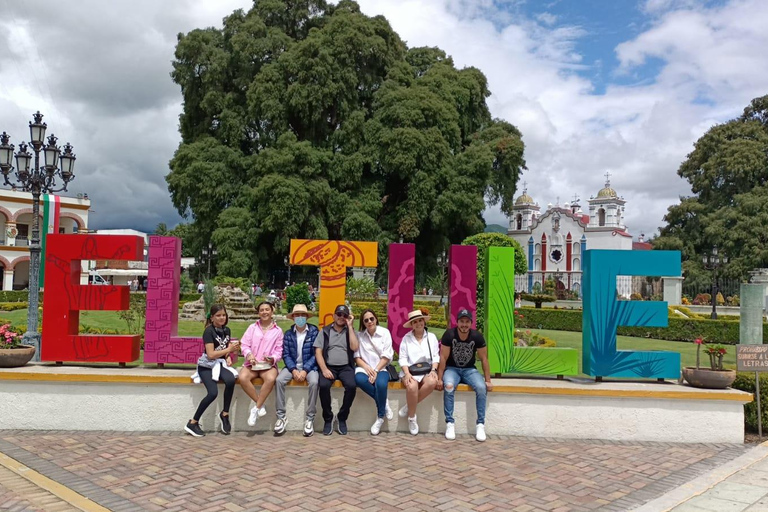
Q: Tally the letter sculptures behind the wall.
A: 6